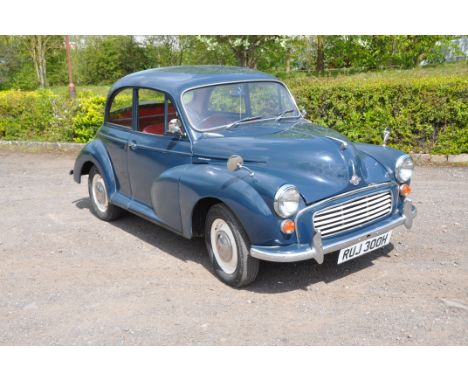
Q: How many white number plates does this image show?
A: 1